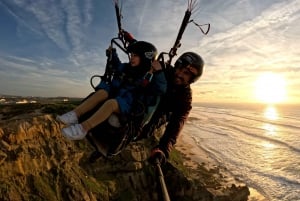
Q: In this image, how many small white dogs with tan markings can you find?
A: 0